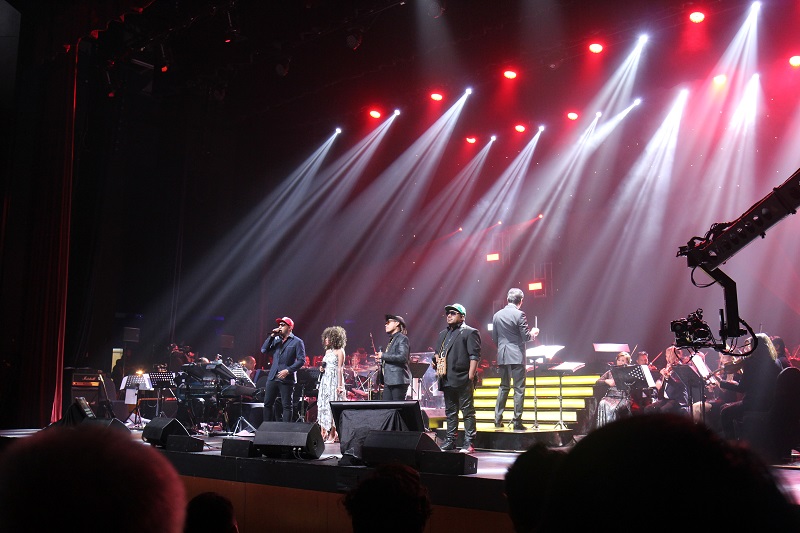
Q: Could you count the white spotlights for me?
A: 11